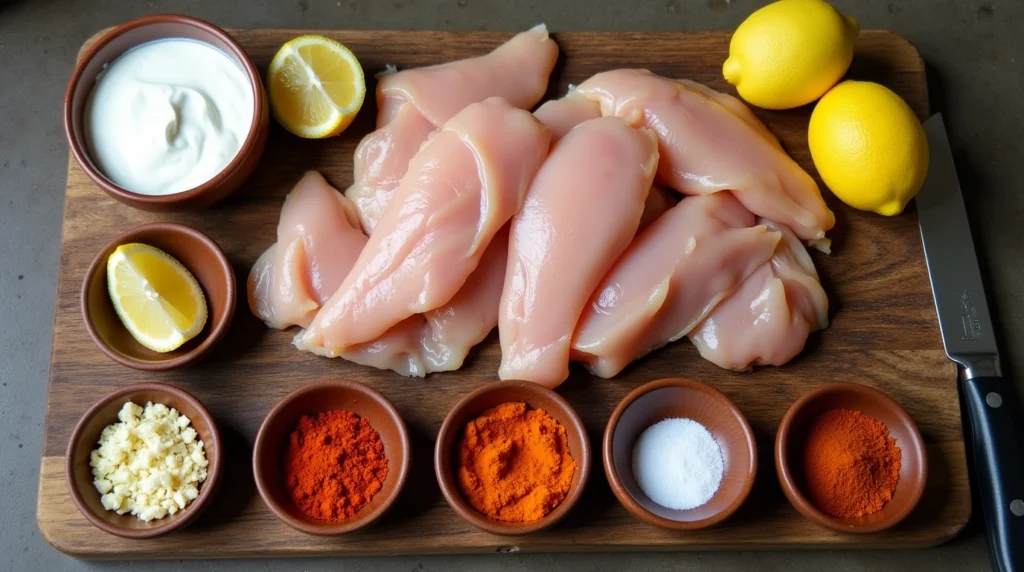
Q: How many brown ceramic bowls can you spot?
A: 7